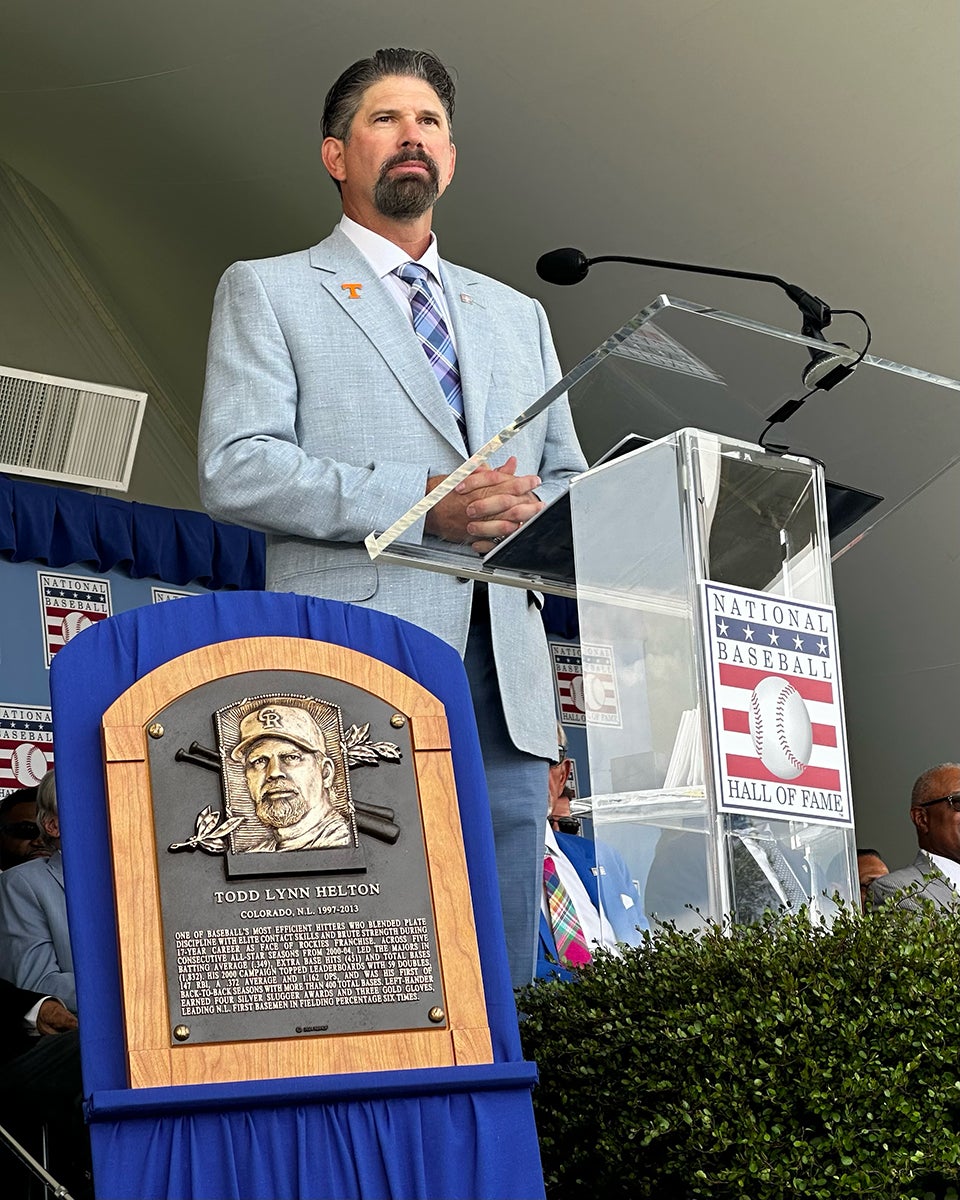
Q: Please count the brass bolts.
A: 4